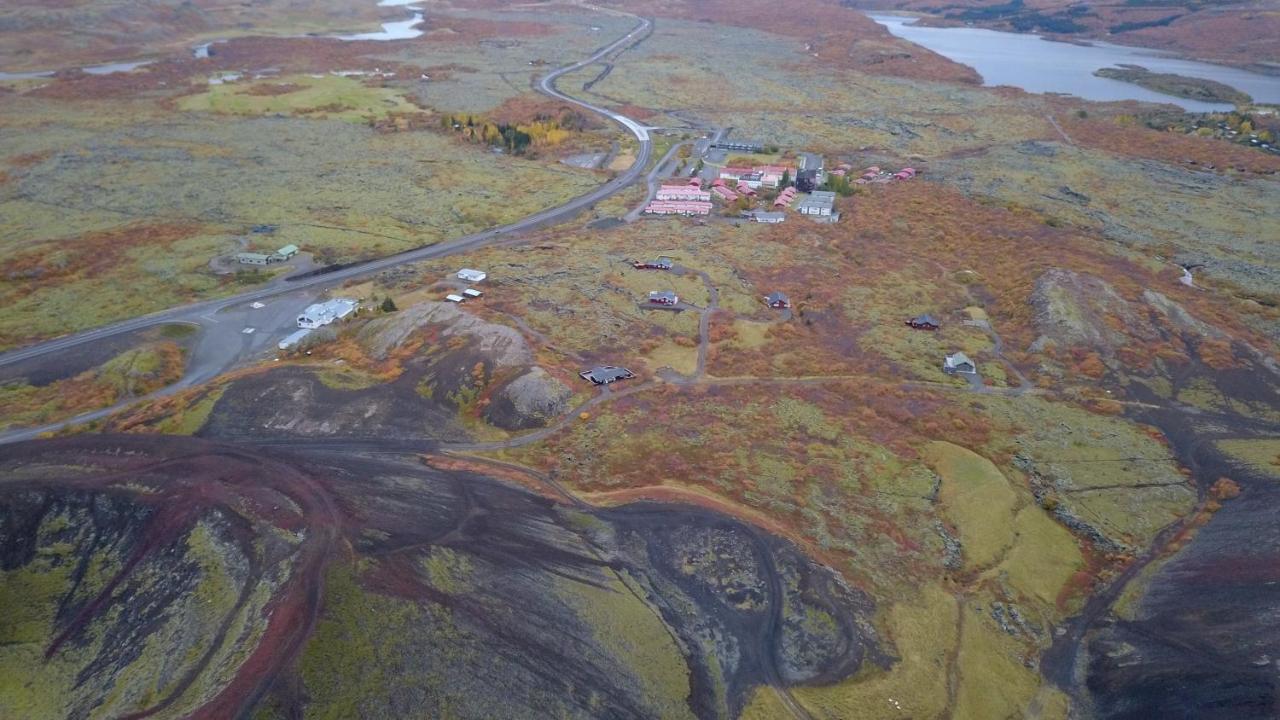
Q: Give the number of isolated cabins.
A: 6